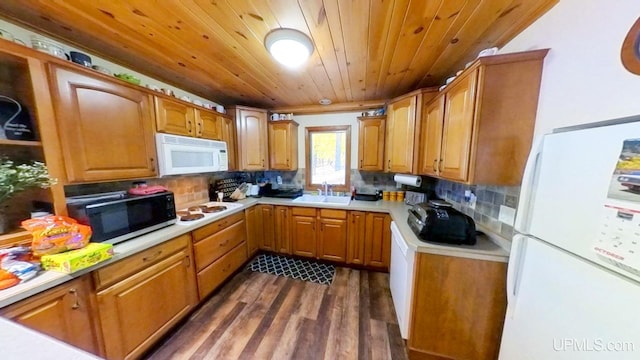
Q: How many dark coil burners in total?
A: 4